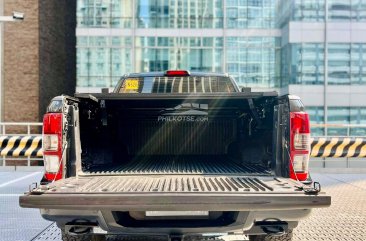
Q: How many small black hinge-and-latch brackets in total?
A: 2